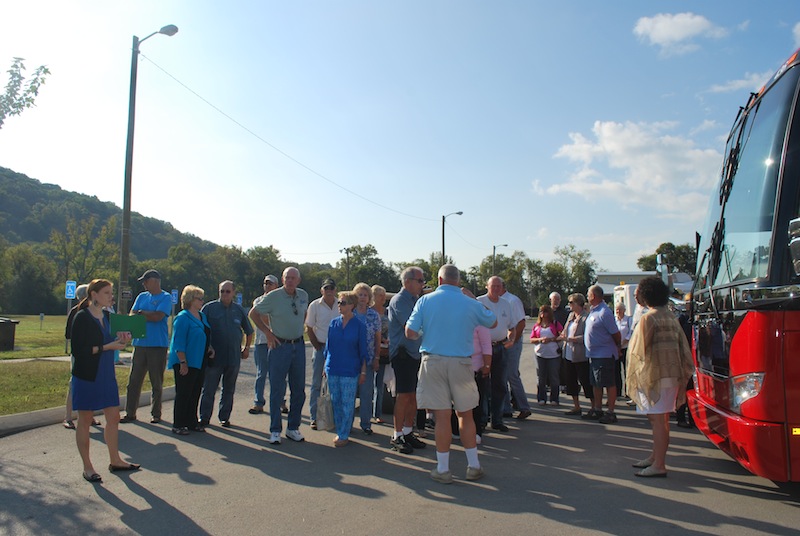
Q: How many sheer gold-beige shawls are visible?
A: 1